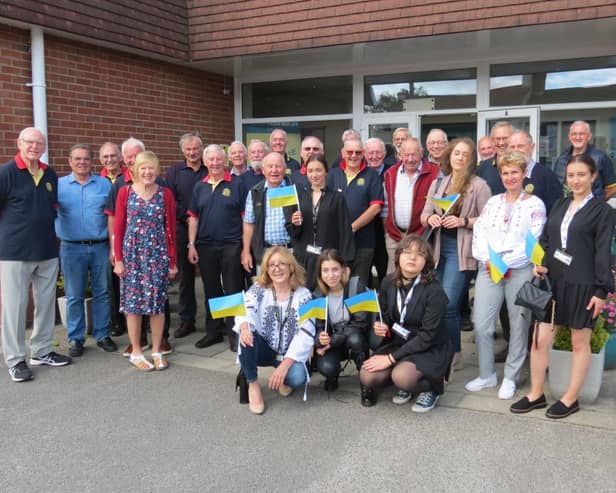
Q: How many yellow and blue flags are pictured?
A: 7